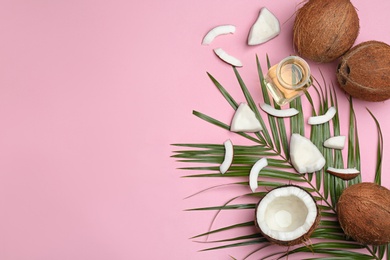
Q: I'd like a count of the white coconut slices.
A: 11